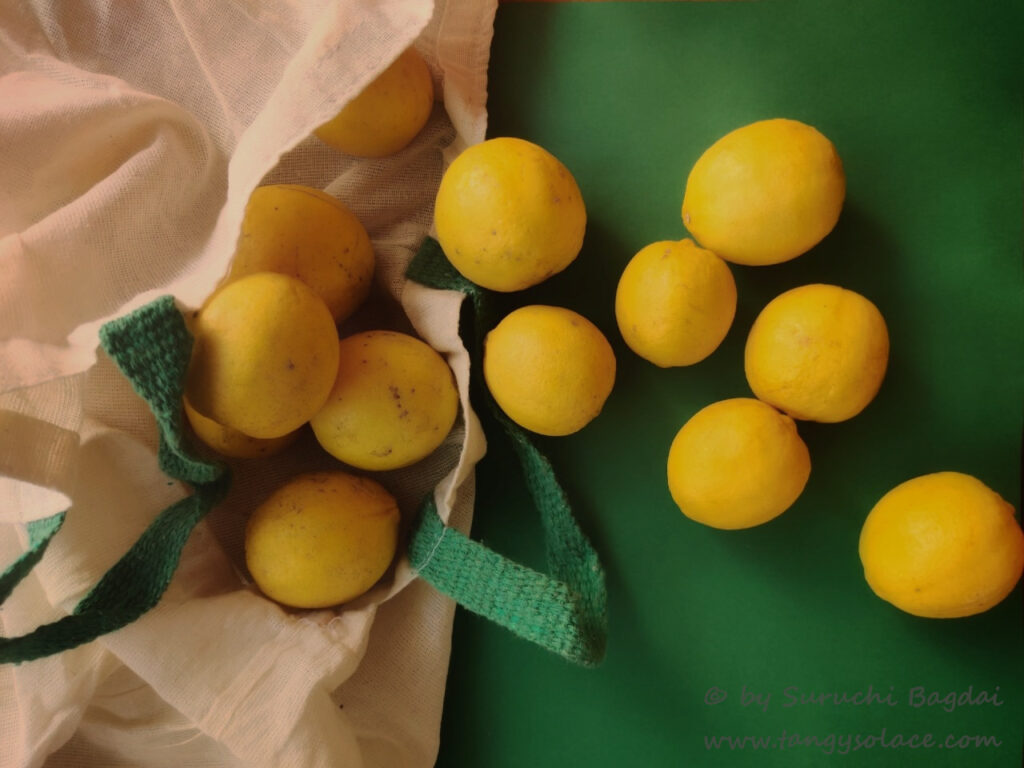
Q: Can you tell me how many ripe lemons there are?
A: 13